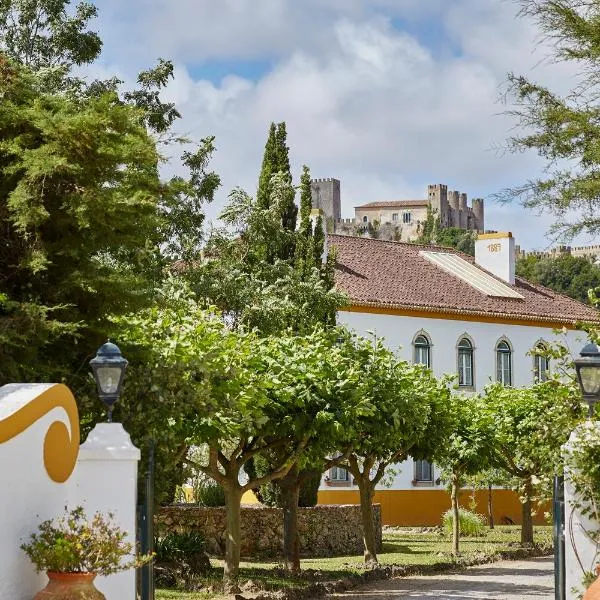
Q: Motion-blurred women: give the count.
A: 0